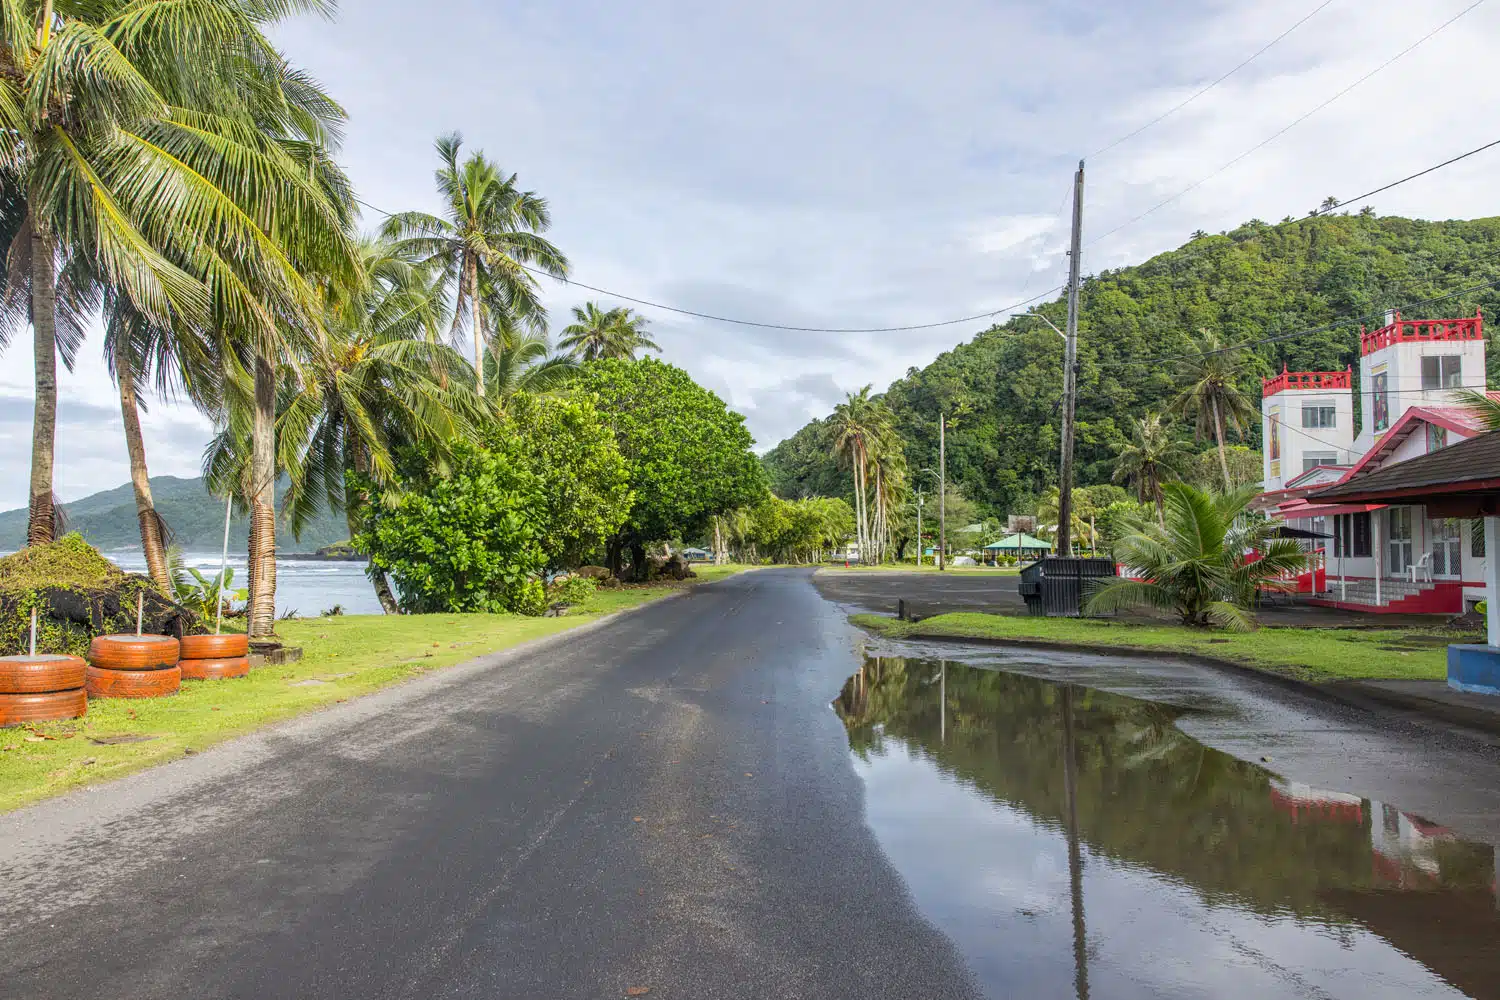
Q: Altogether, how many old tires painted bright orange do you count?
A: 6